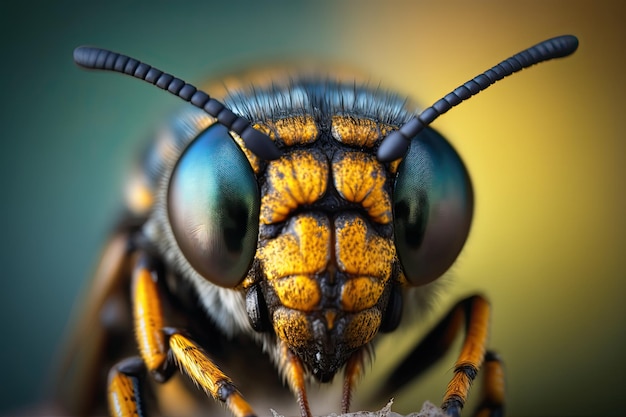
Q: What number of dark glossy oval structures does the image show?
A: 2